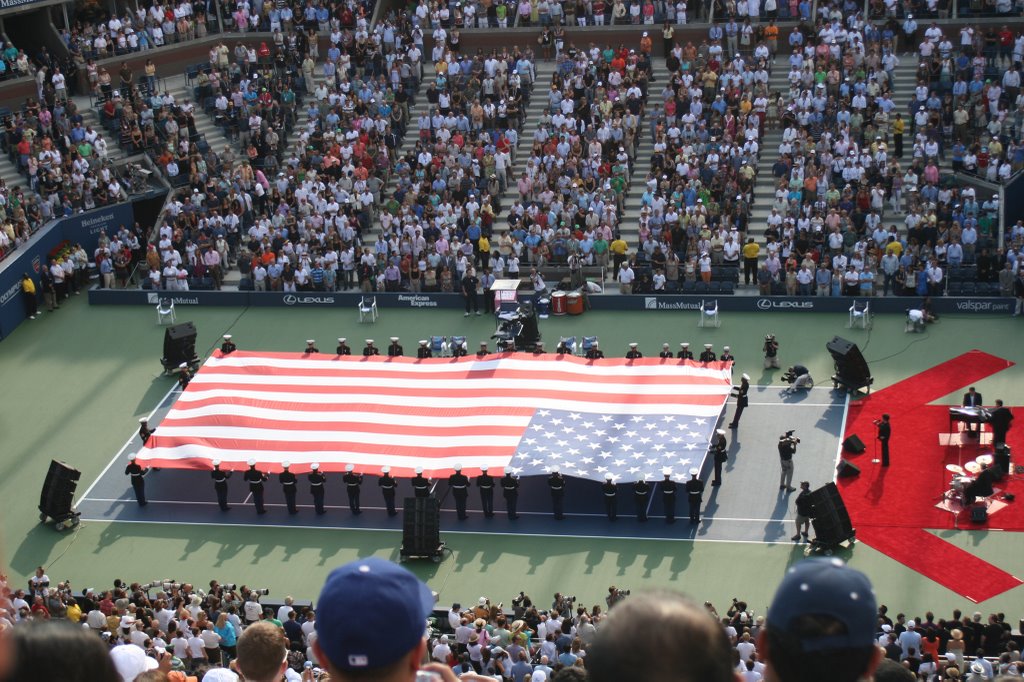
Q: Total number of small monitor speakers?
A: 2